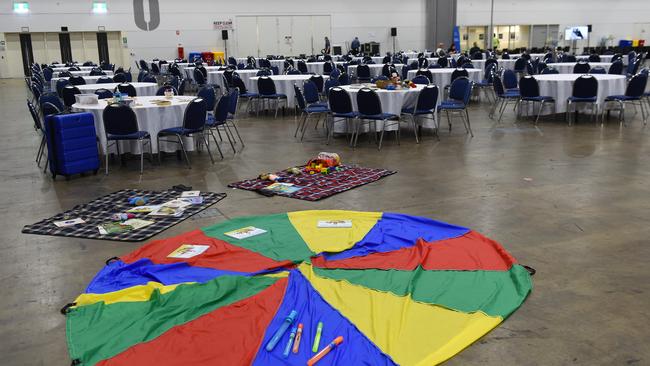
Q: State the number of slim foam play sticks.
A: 5